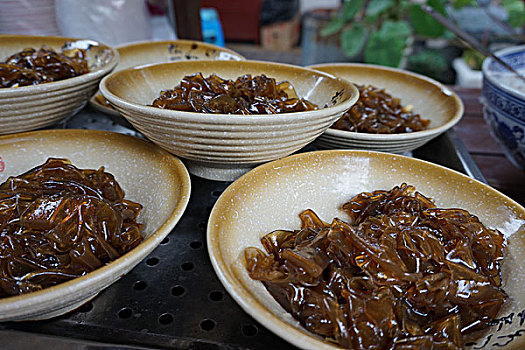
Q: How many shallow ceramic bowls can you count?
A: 6